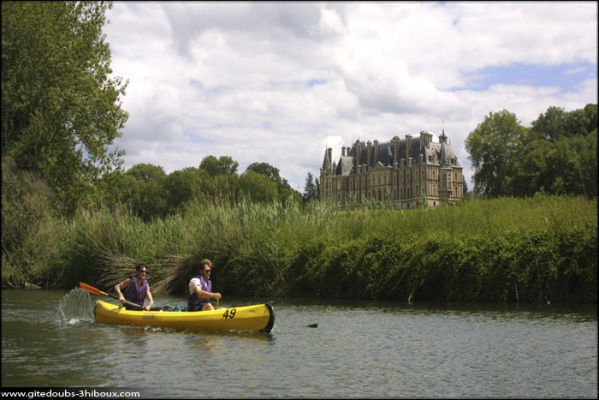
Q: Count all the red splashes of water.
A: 0